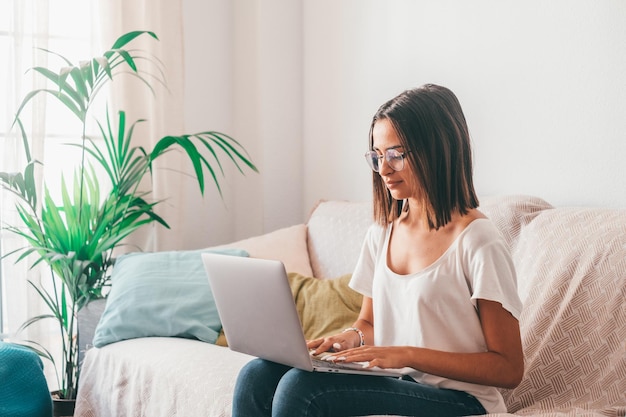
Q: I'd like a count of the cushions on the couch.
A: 3